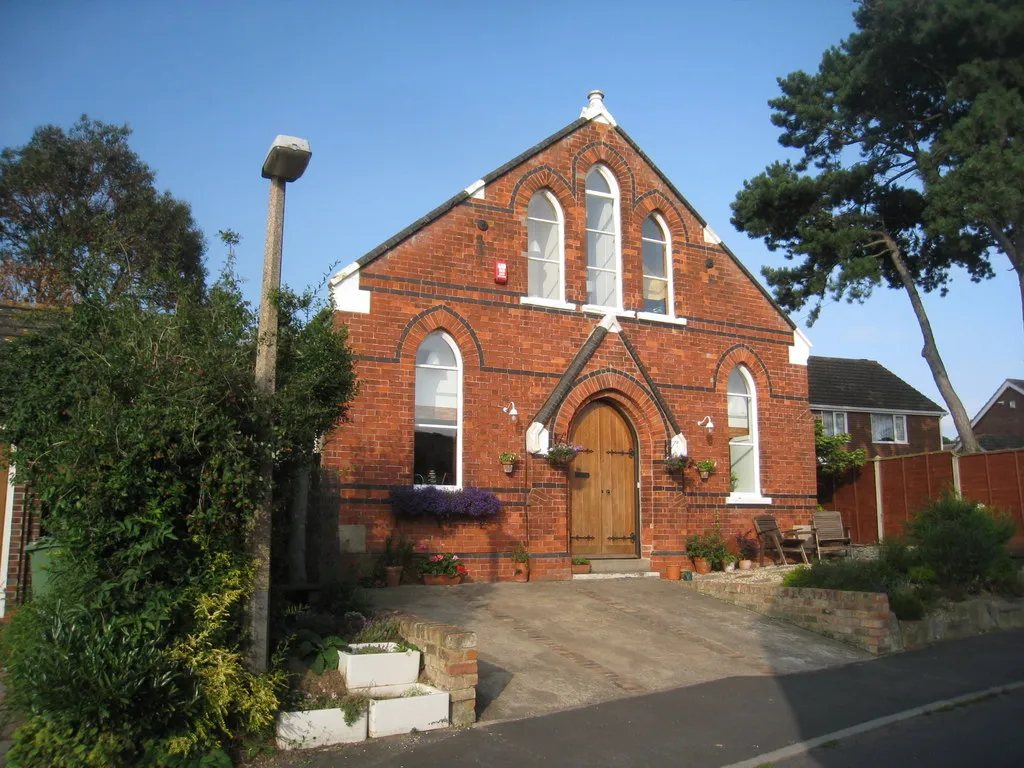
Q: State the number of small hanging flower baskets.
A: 4